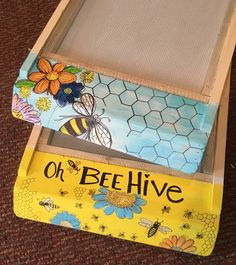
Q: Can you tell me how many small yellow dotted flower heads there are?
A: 3